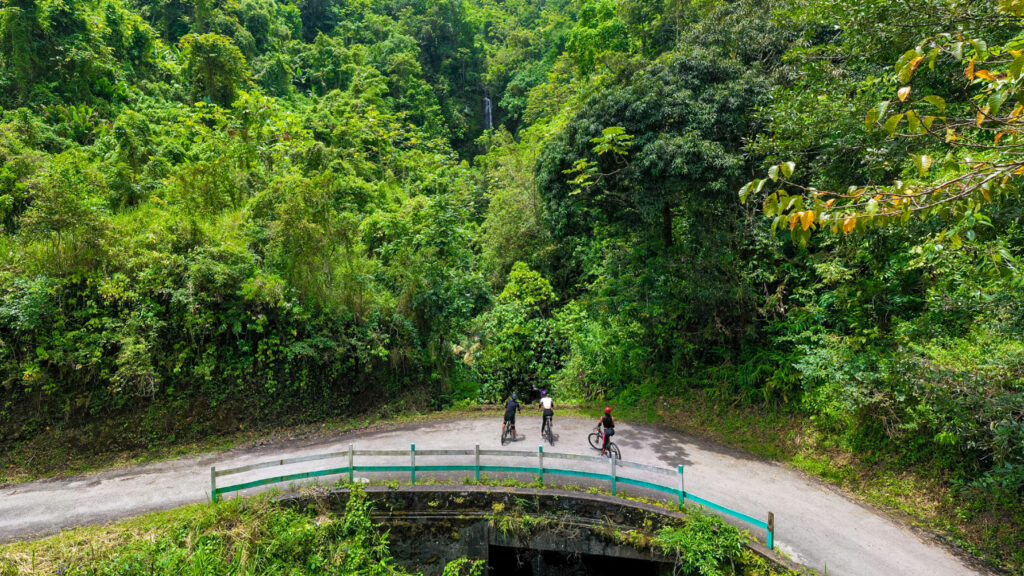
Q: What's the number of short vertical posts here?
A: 8